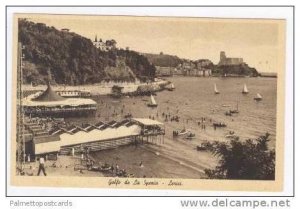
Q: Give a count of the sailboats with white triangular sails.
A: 5